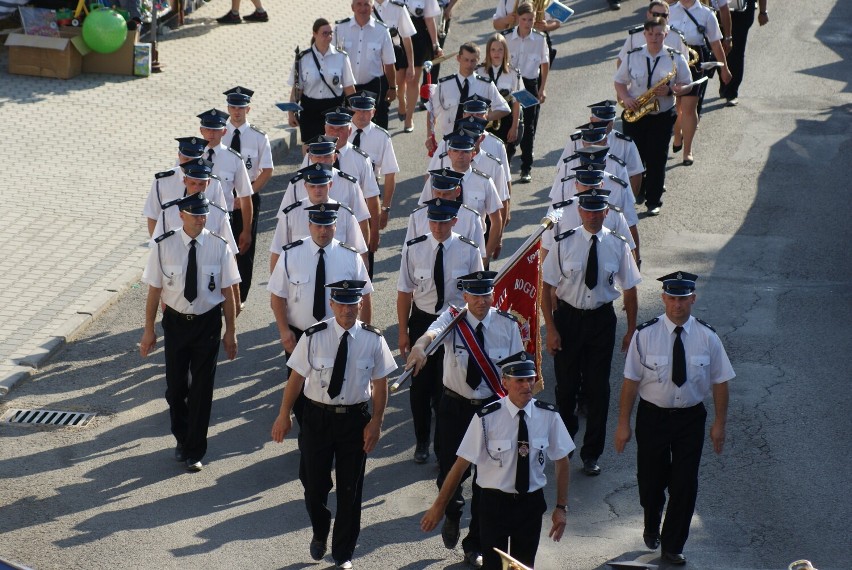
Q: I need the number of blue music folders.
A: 3